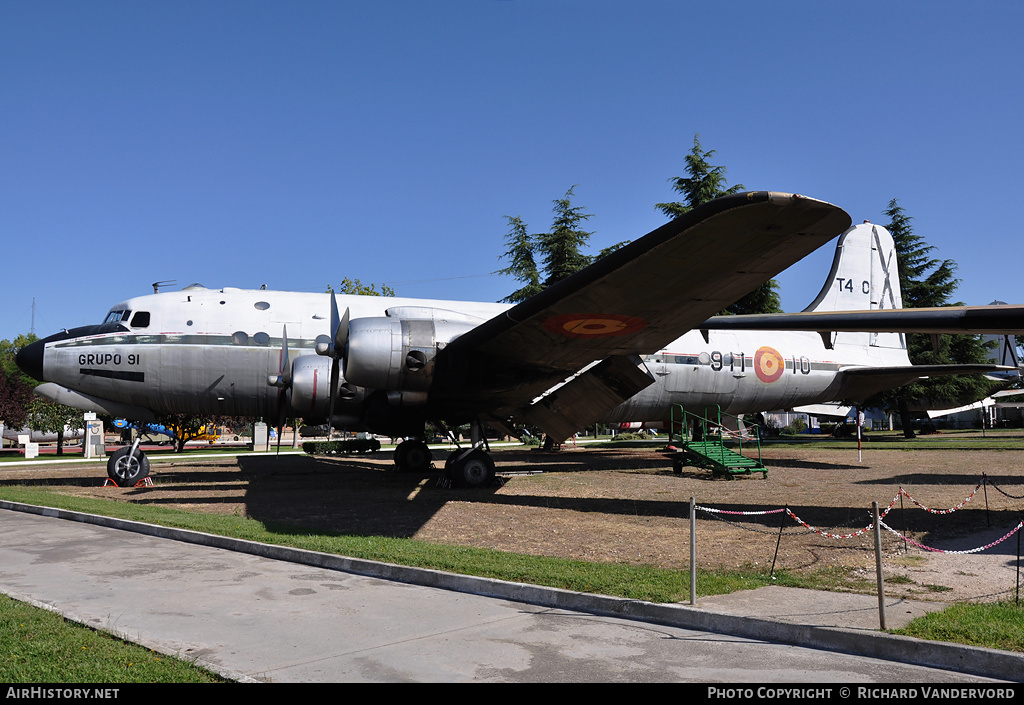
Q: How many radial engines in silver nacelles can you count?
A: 2